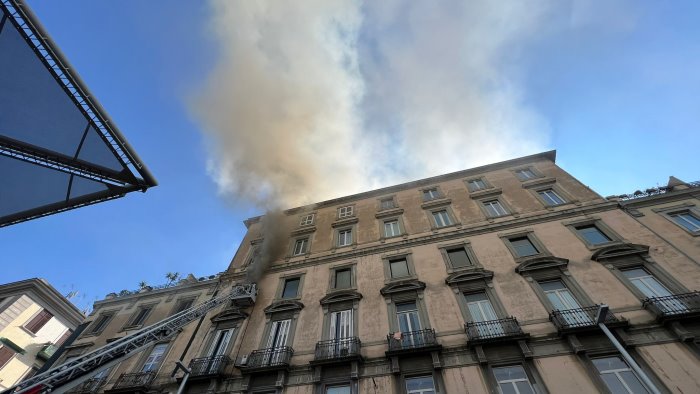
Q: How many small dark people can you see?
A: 0